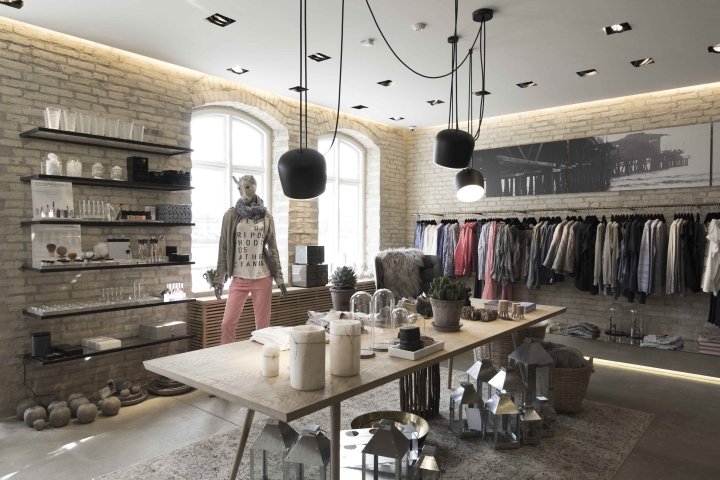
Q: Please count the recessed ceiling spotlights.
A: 15